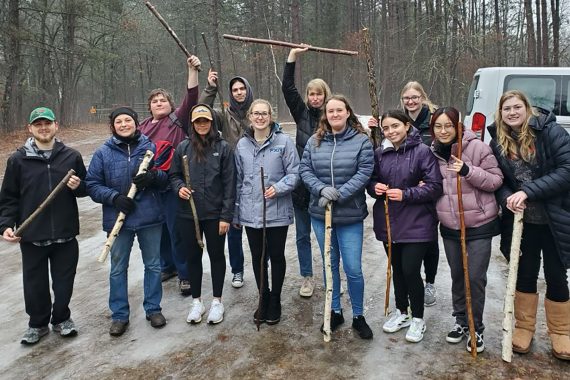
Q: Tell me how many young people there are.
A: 12